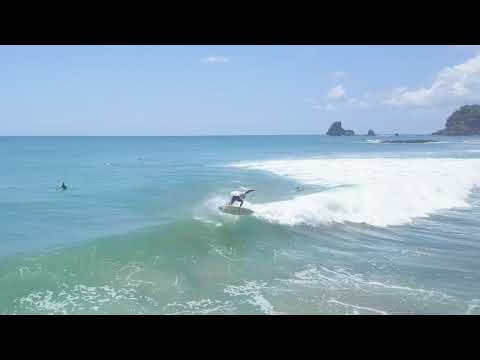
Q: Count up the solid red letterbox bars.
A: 0